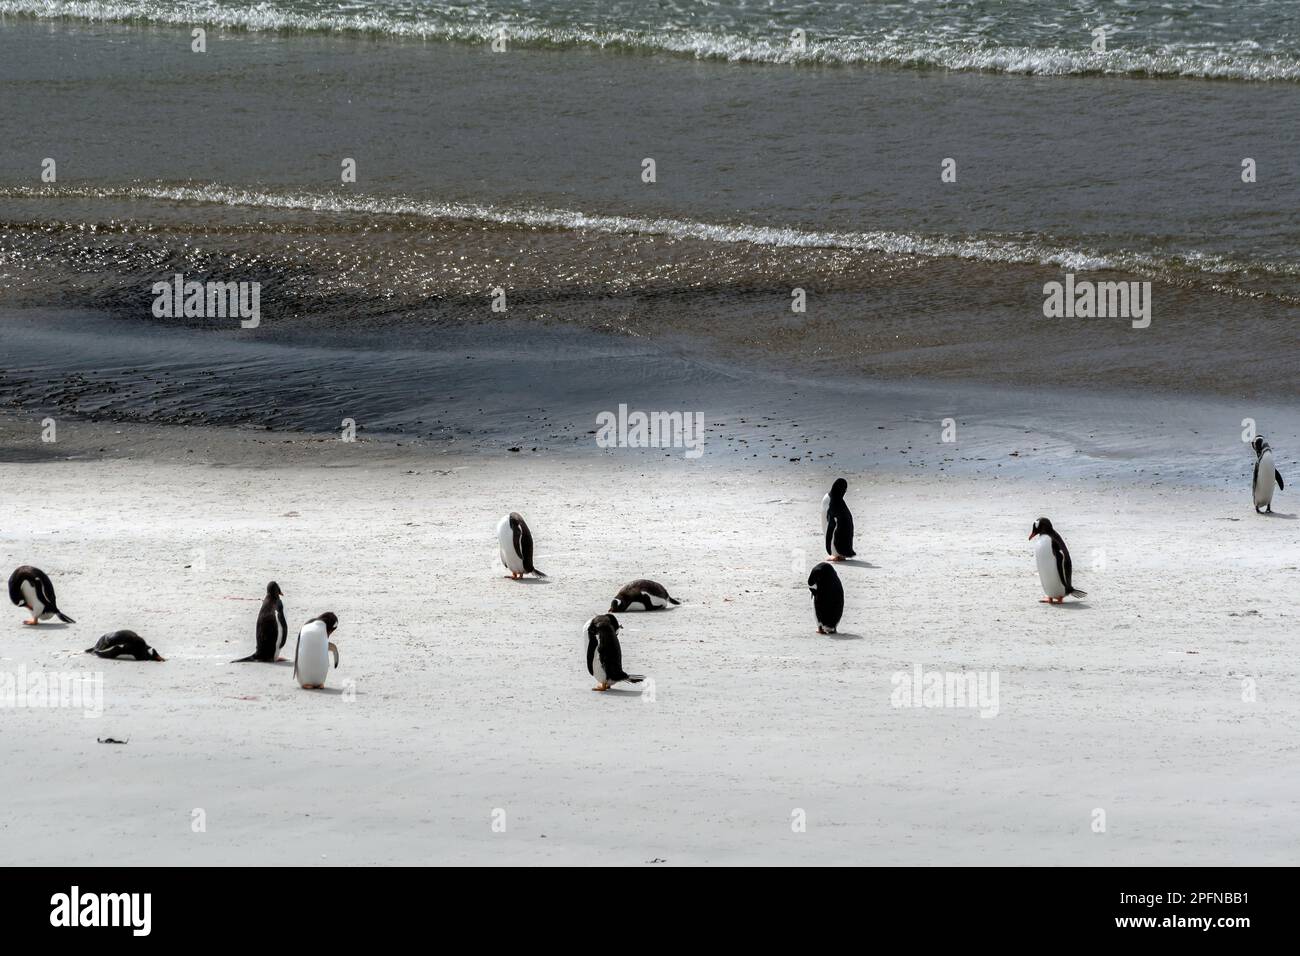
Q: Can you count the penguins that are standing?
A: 9